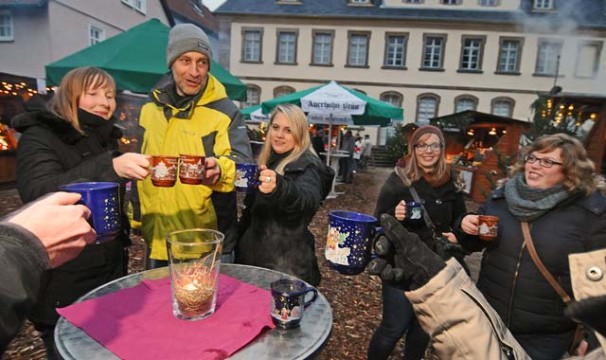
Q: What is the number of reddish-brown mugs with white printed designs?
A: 3